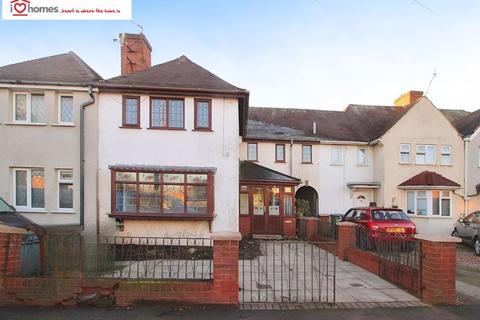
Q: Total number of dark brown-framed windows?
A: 7